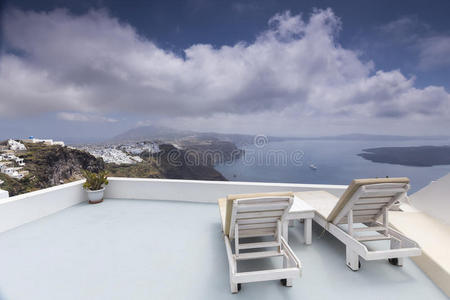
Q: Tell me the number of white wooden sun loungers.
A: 2